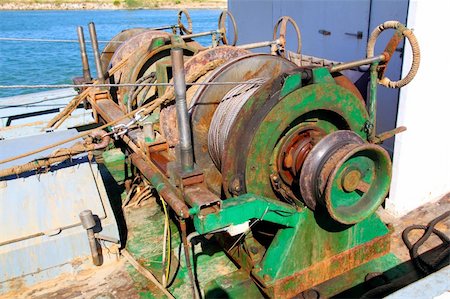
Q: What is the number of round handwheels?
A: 4